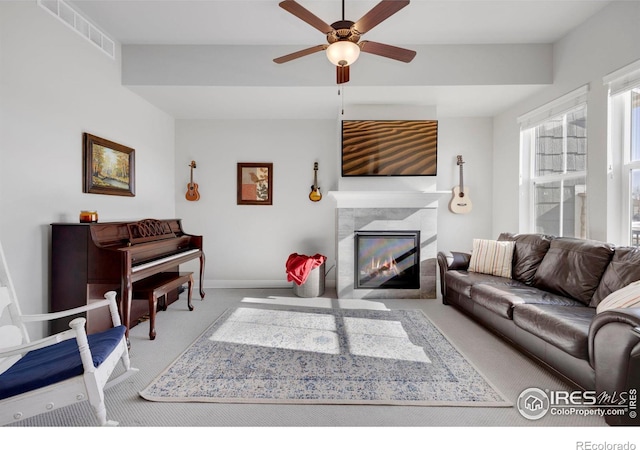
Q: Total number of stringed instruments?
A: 3